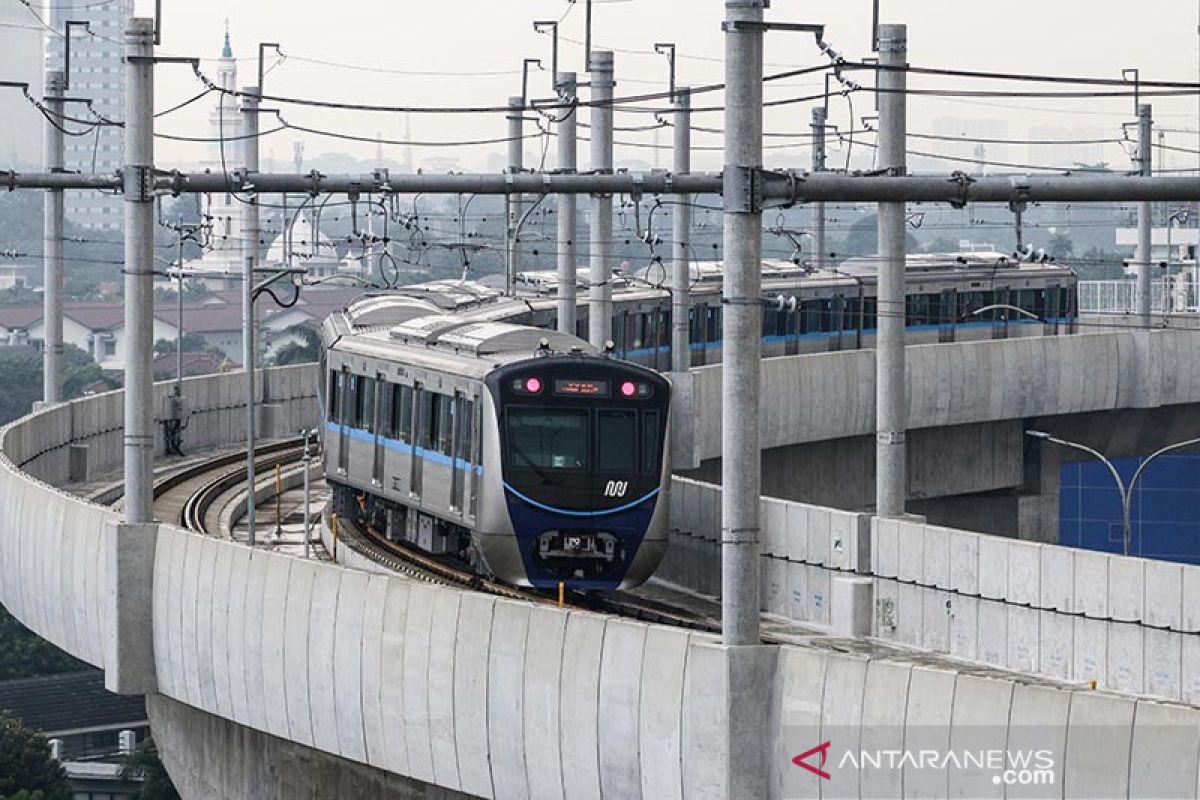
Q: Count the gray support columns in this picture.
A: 11